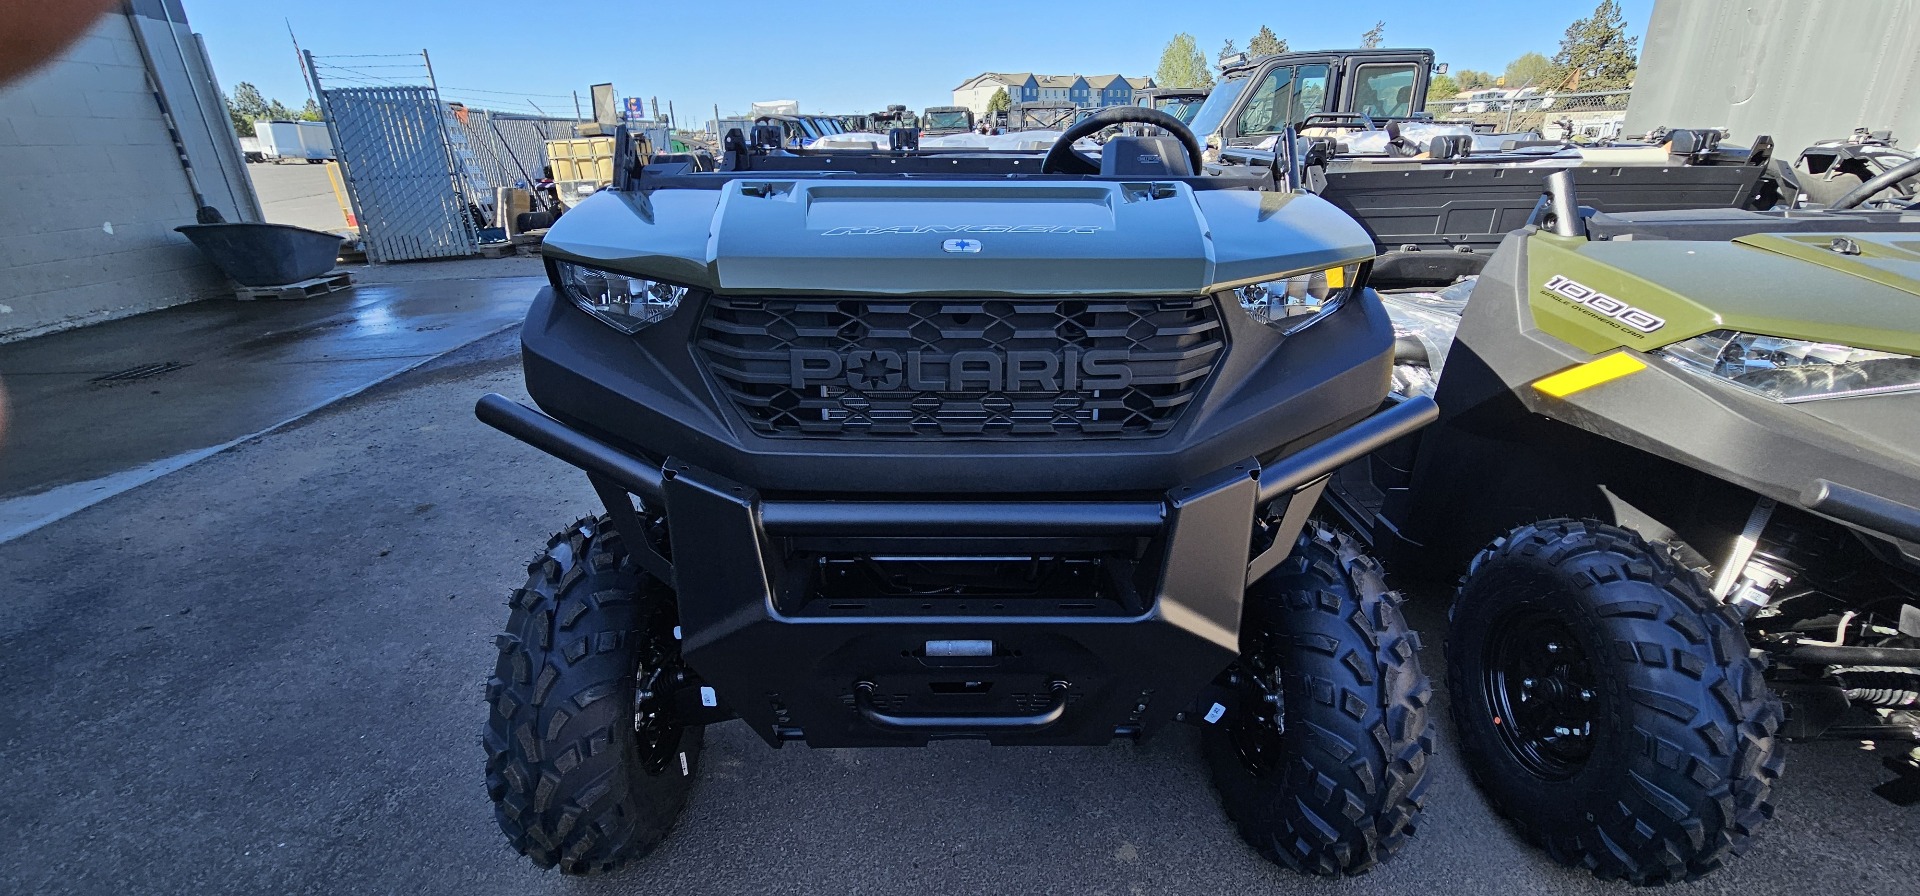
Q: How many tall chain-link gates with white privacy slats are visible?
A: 1